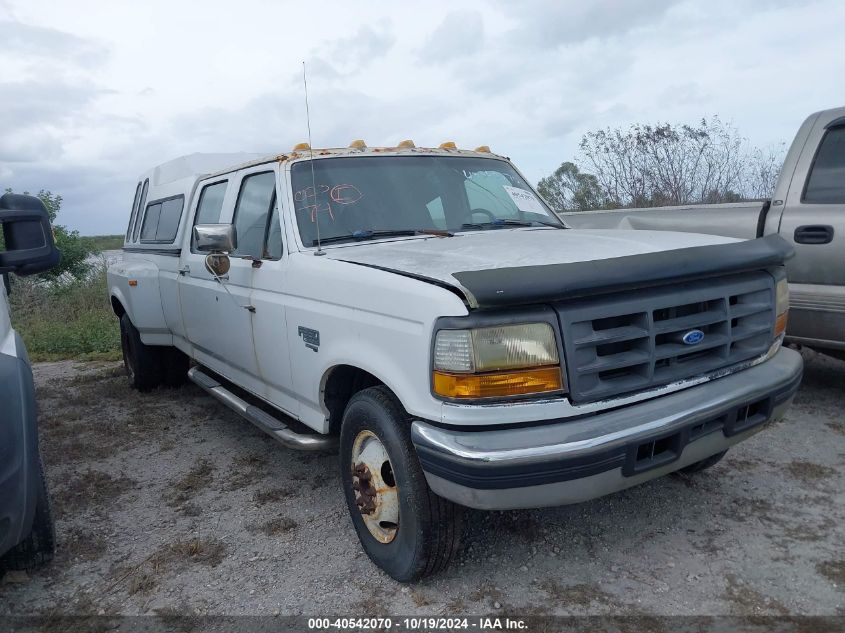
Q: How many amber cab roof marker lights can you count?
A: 5